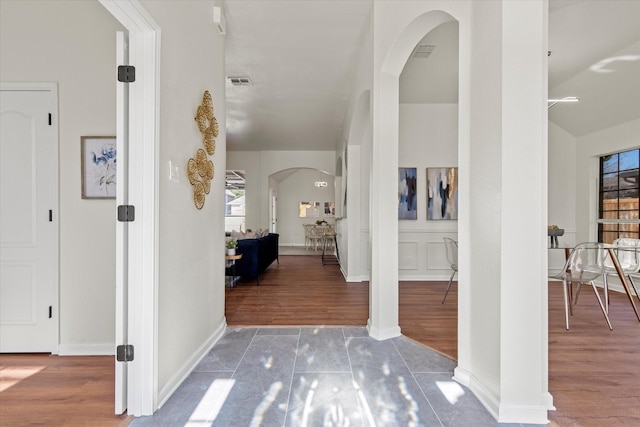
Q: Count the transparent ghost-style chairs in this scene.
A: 3